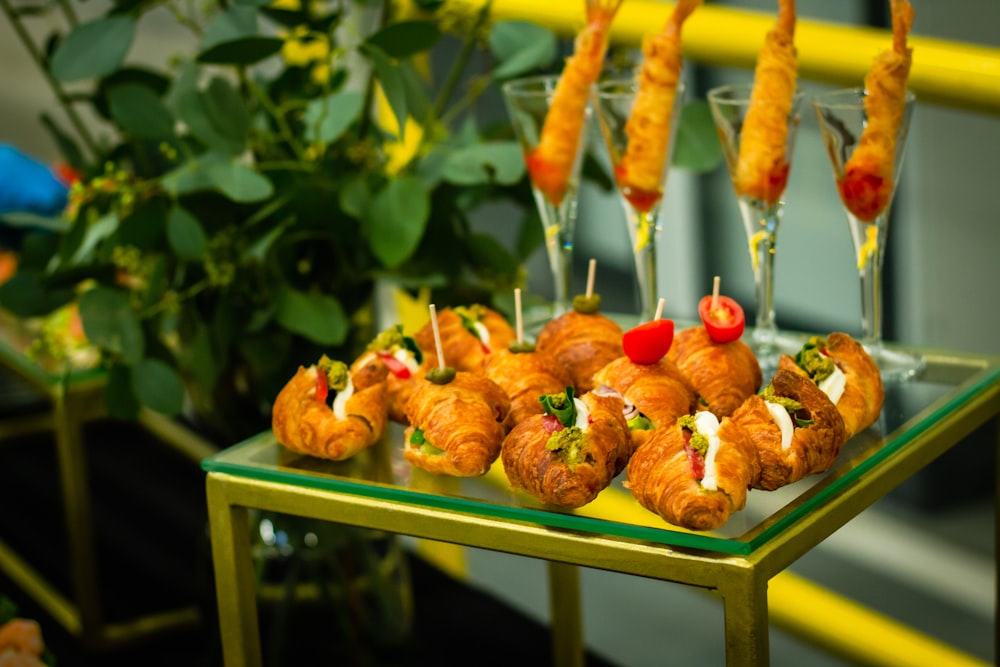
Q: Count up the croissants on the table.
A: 12